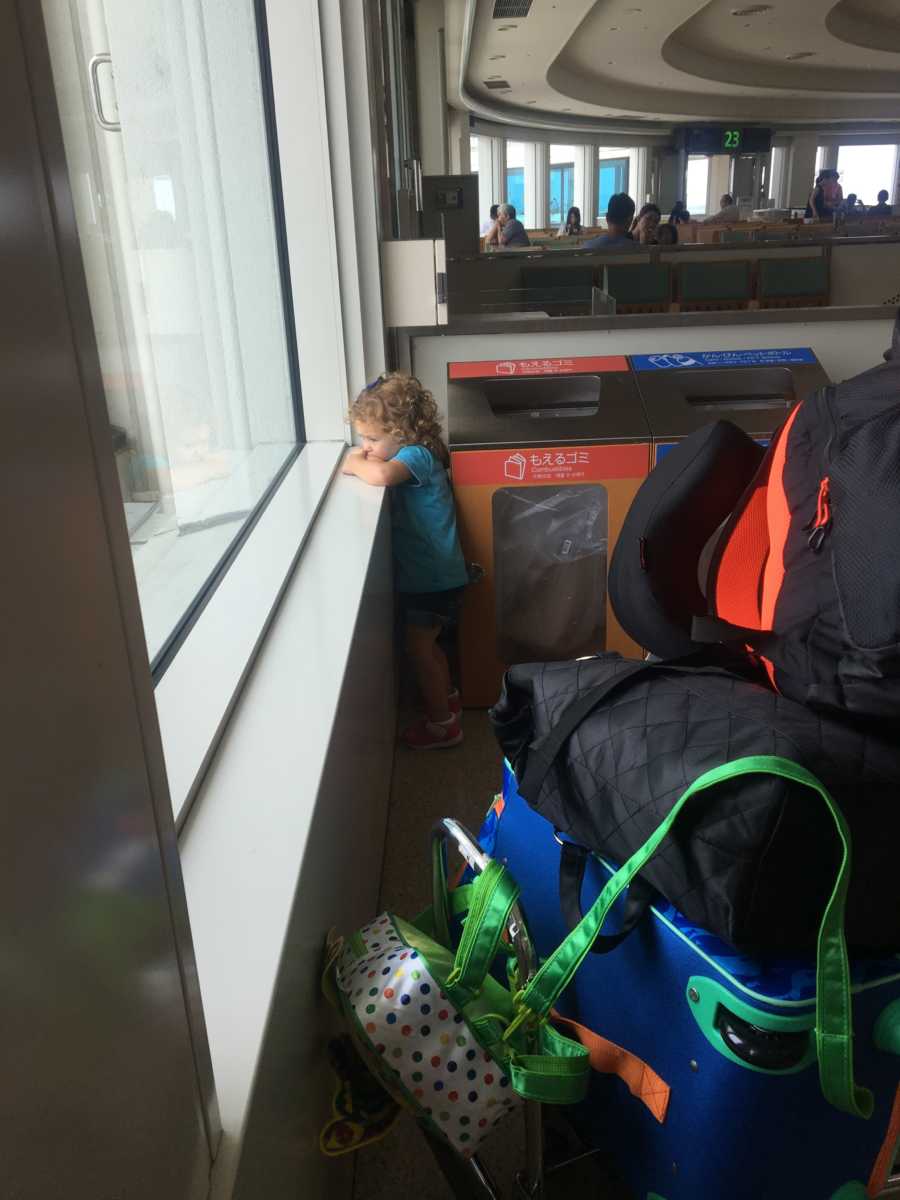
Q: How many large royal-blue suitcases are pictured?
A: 1